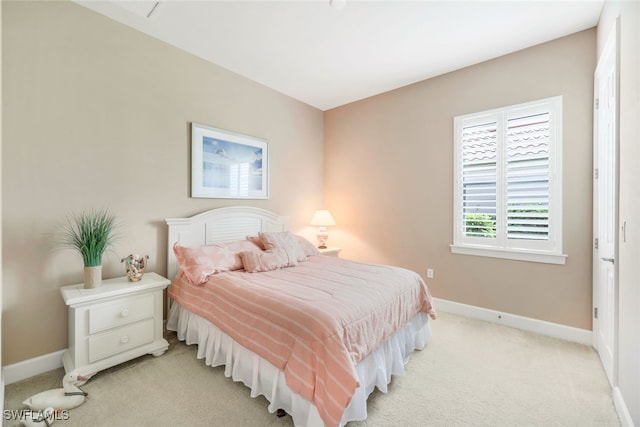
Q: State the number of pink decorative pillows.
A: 4